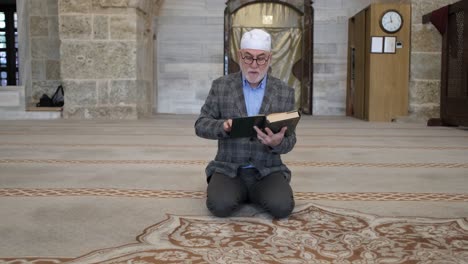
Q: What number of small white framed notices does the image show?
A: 2